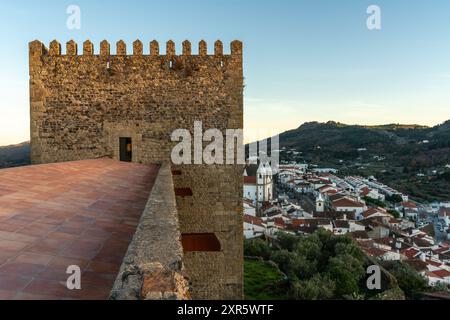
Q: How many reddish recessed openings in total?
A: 3